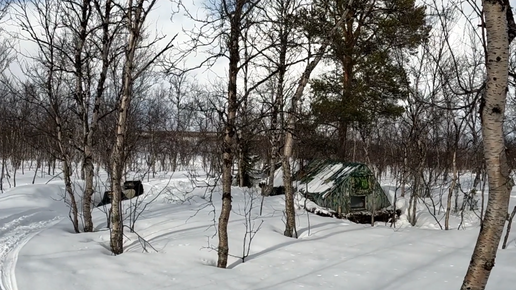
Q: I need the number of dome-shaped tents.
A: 1